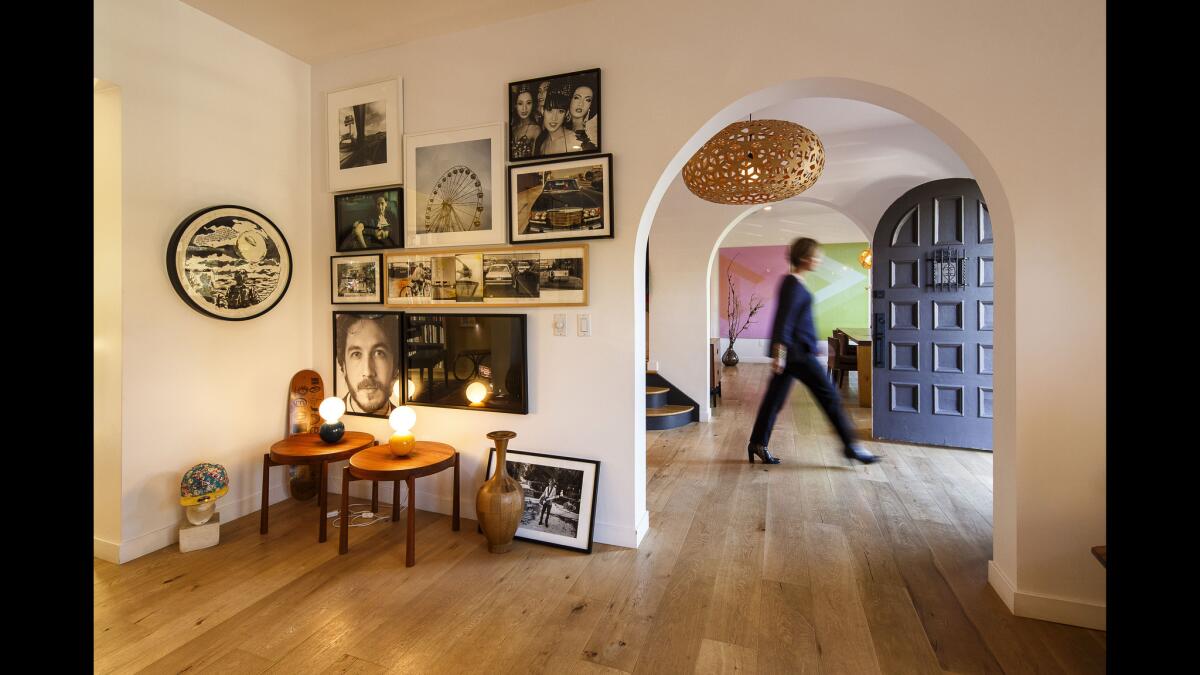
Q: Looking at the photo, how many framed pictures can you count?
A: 11